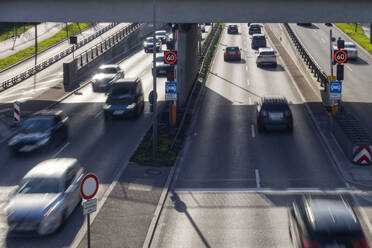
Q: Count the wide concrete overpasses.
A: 1